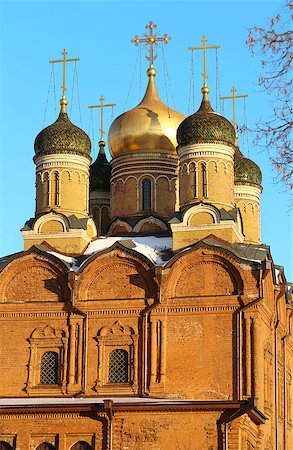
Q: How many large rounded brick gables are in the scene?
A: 3